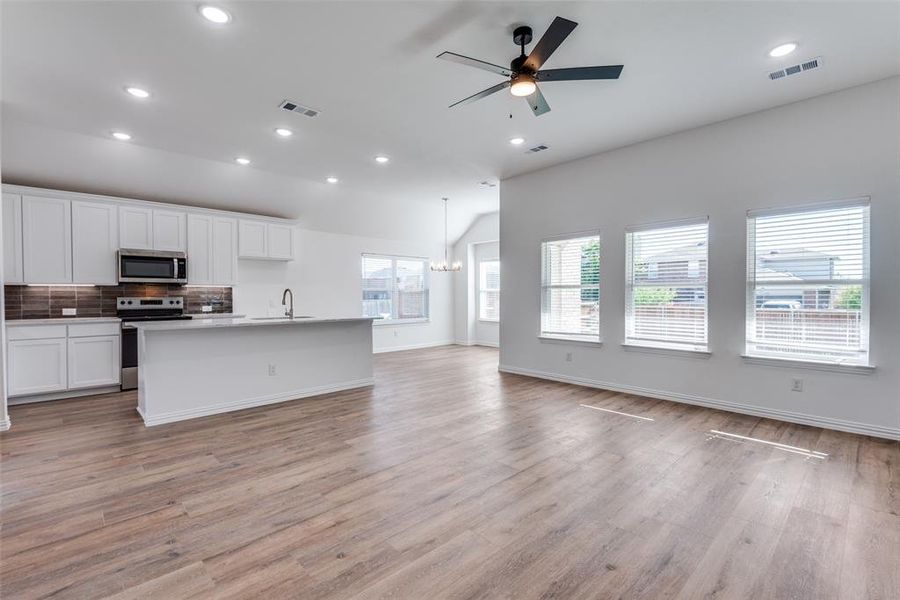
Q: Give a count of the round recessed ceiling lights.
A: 9